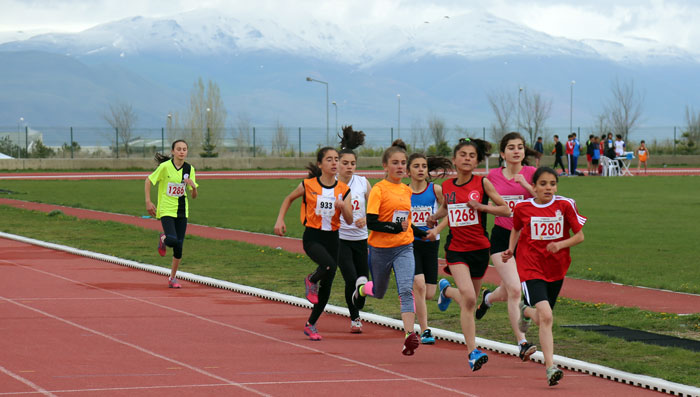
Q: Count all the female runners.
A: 8